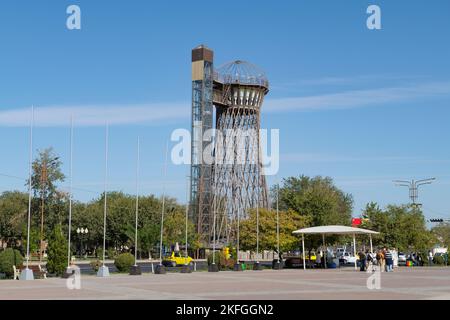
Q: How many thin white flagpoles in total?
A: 10